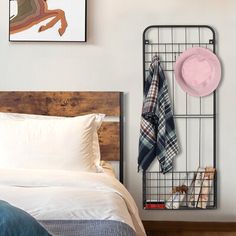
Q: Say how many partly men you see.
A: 0